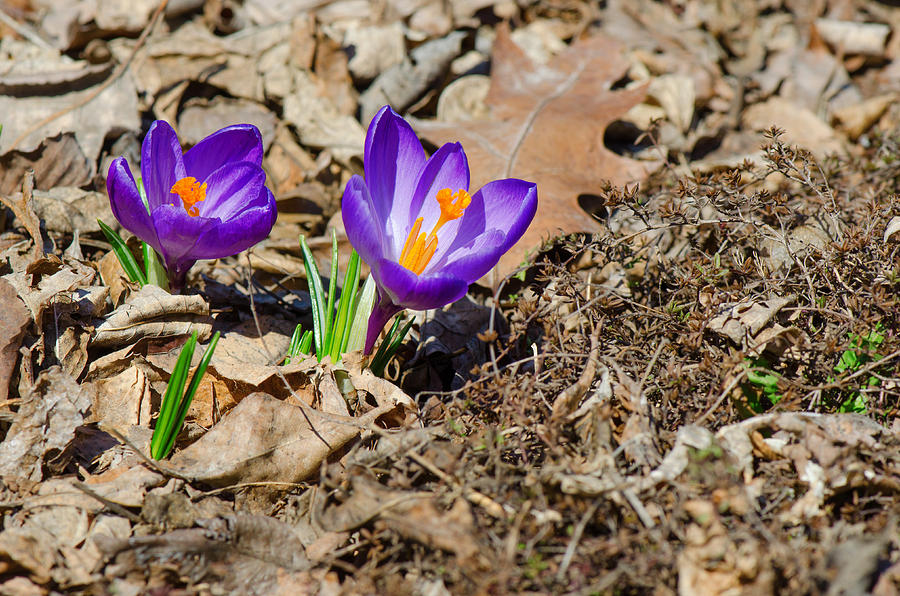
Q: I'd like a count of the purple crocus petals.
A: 12